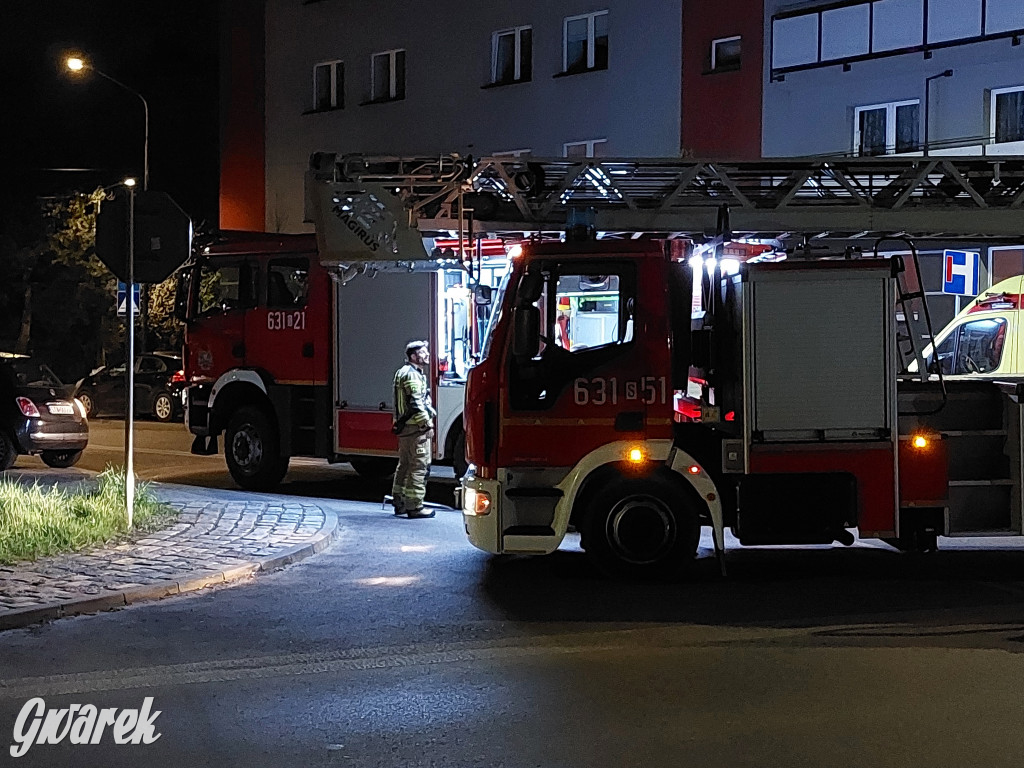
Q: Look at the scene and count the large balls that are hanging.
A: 0